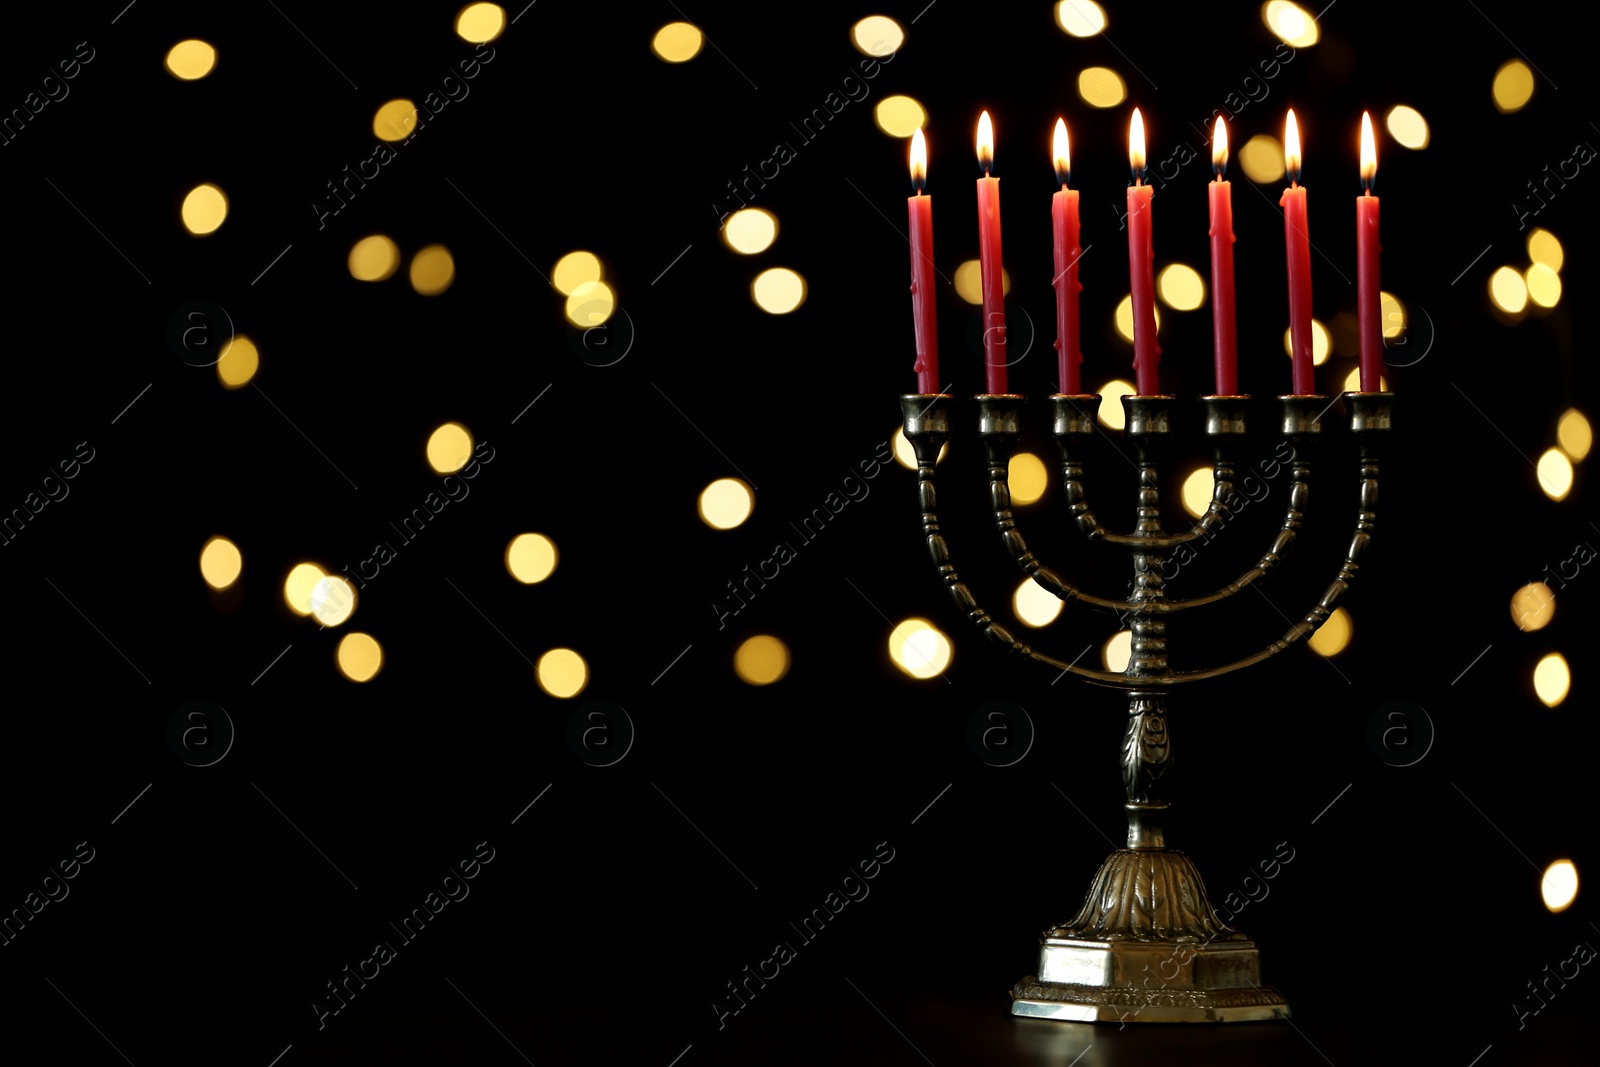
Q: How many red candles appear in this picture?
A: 7